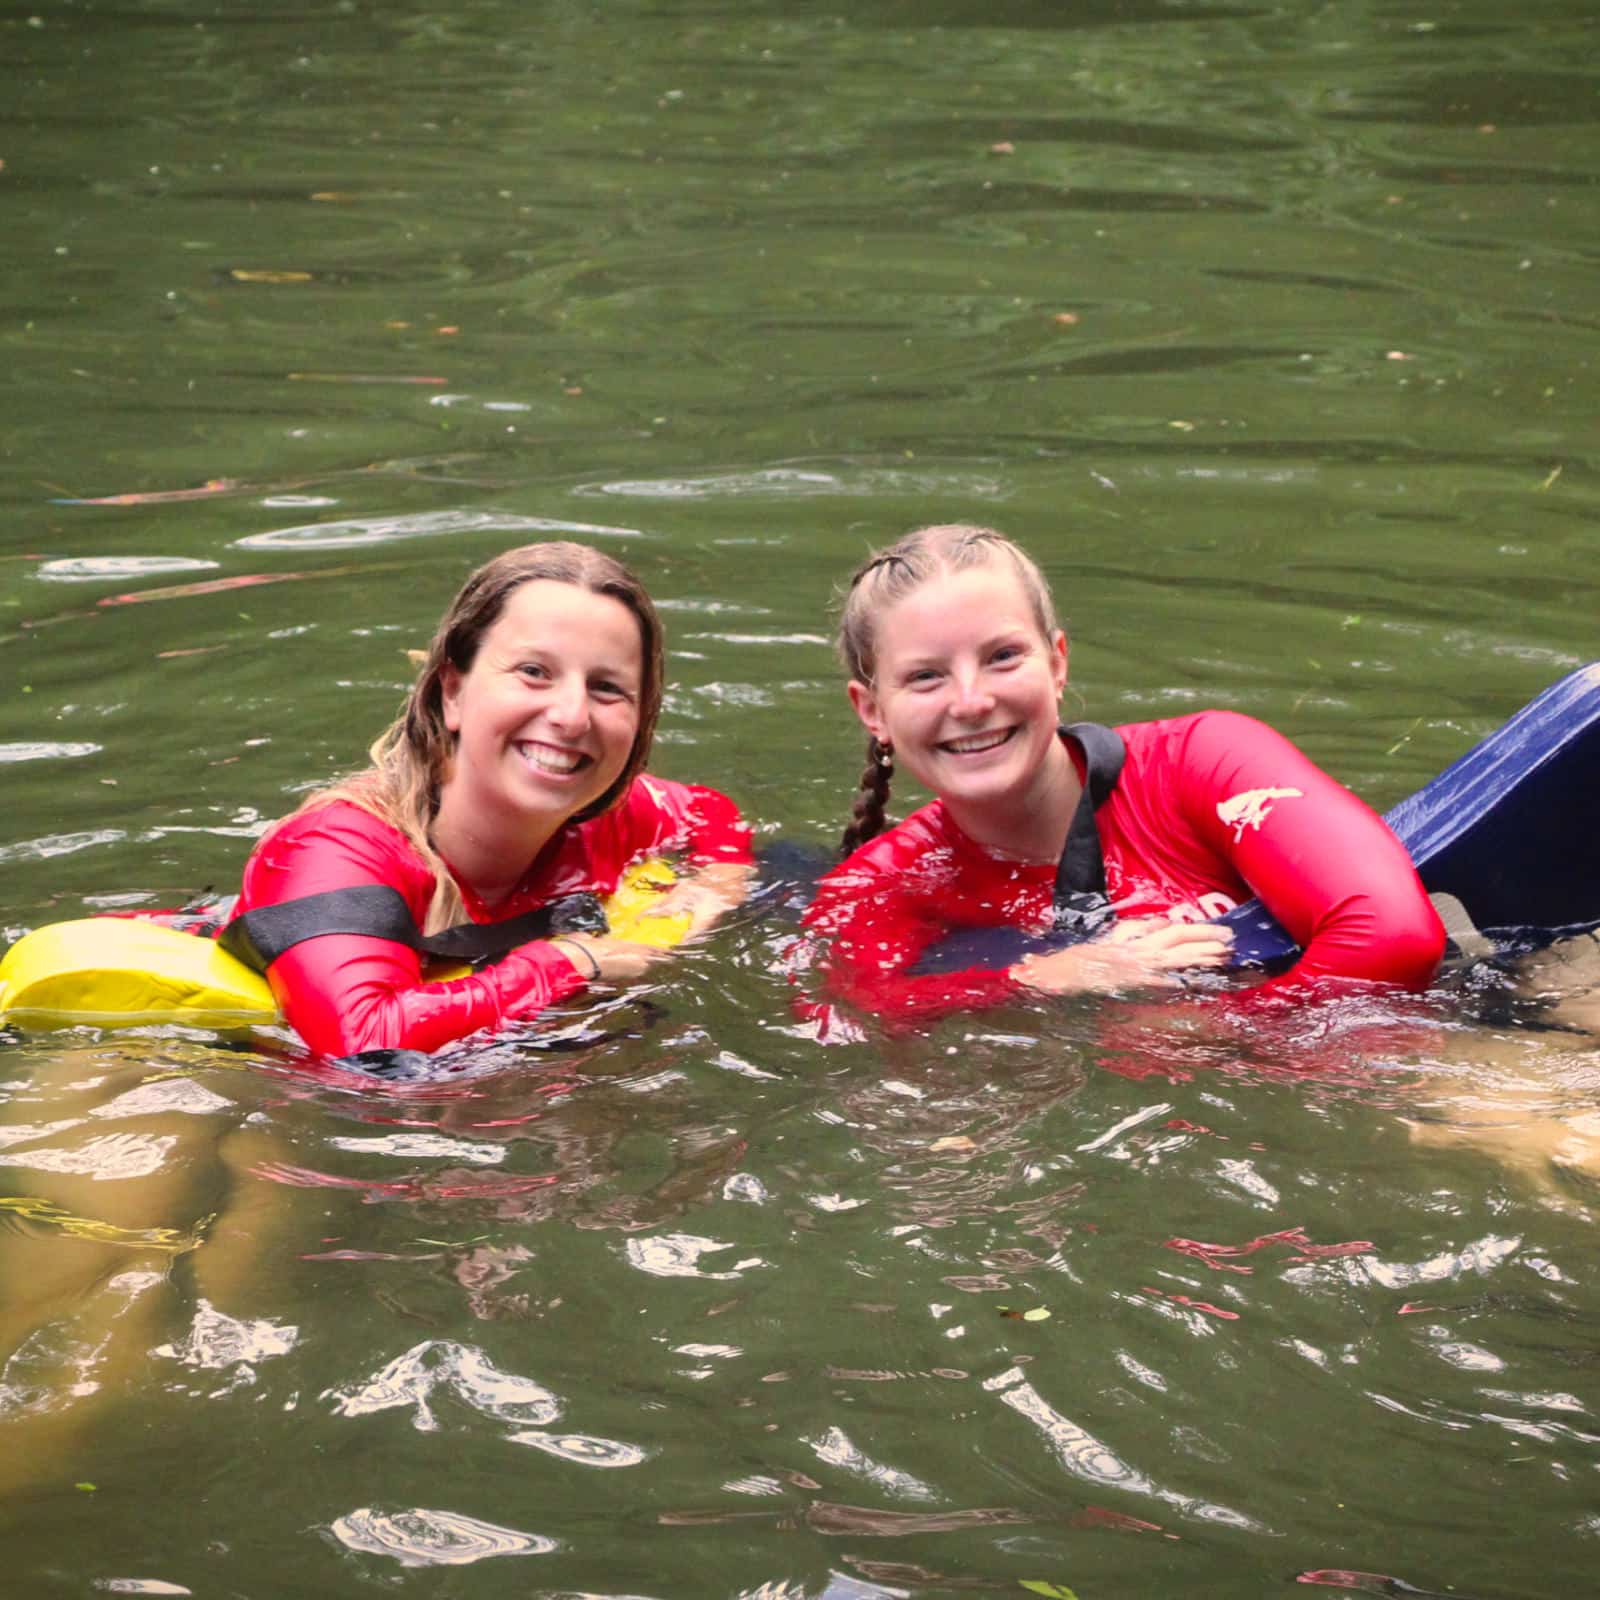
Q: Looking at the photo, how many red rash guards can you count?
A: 2